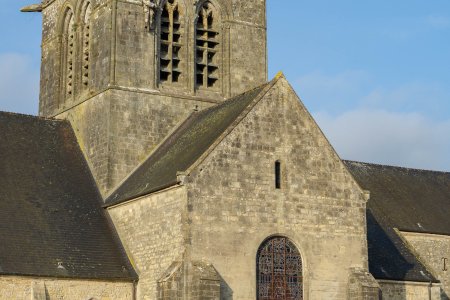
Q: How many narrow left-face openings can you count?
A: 2